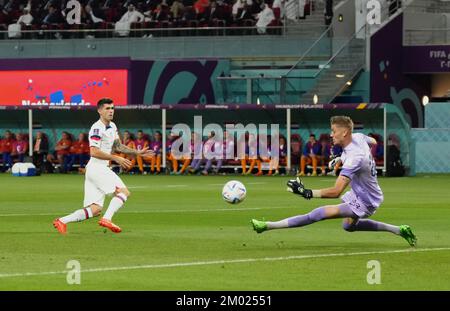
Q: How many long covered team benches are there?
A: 1